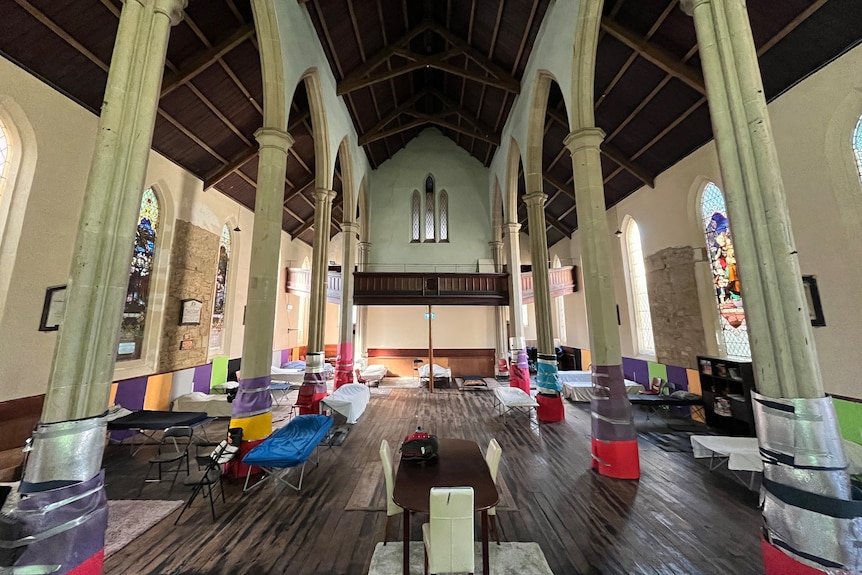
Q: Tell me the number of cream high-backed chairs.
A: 3